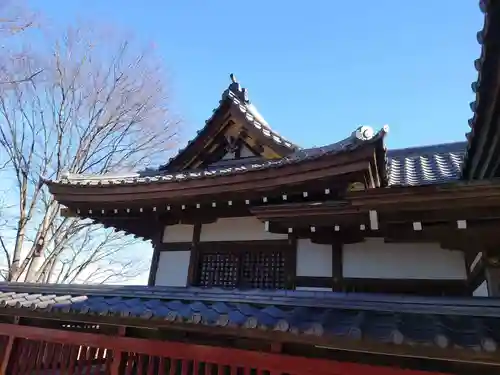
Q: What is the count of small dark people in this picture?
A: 0